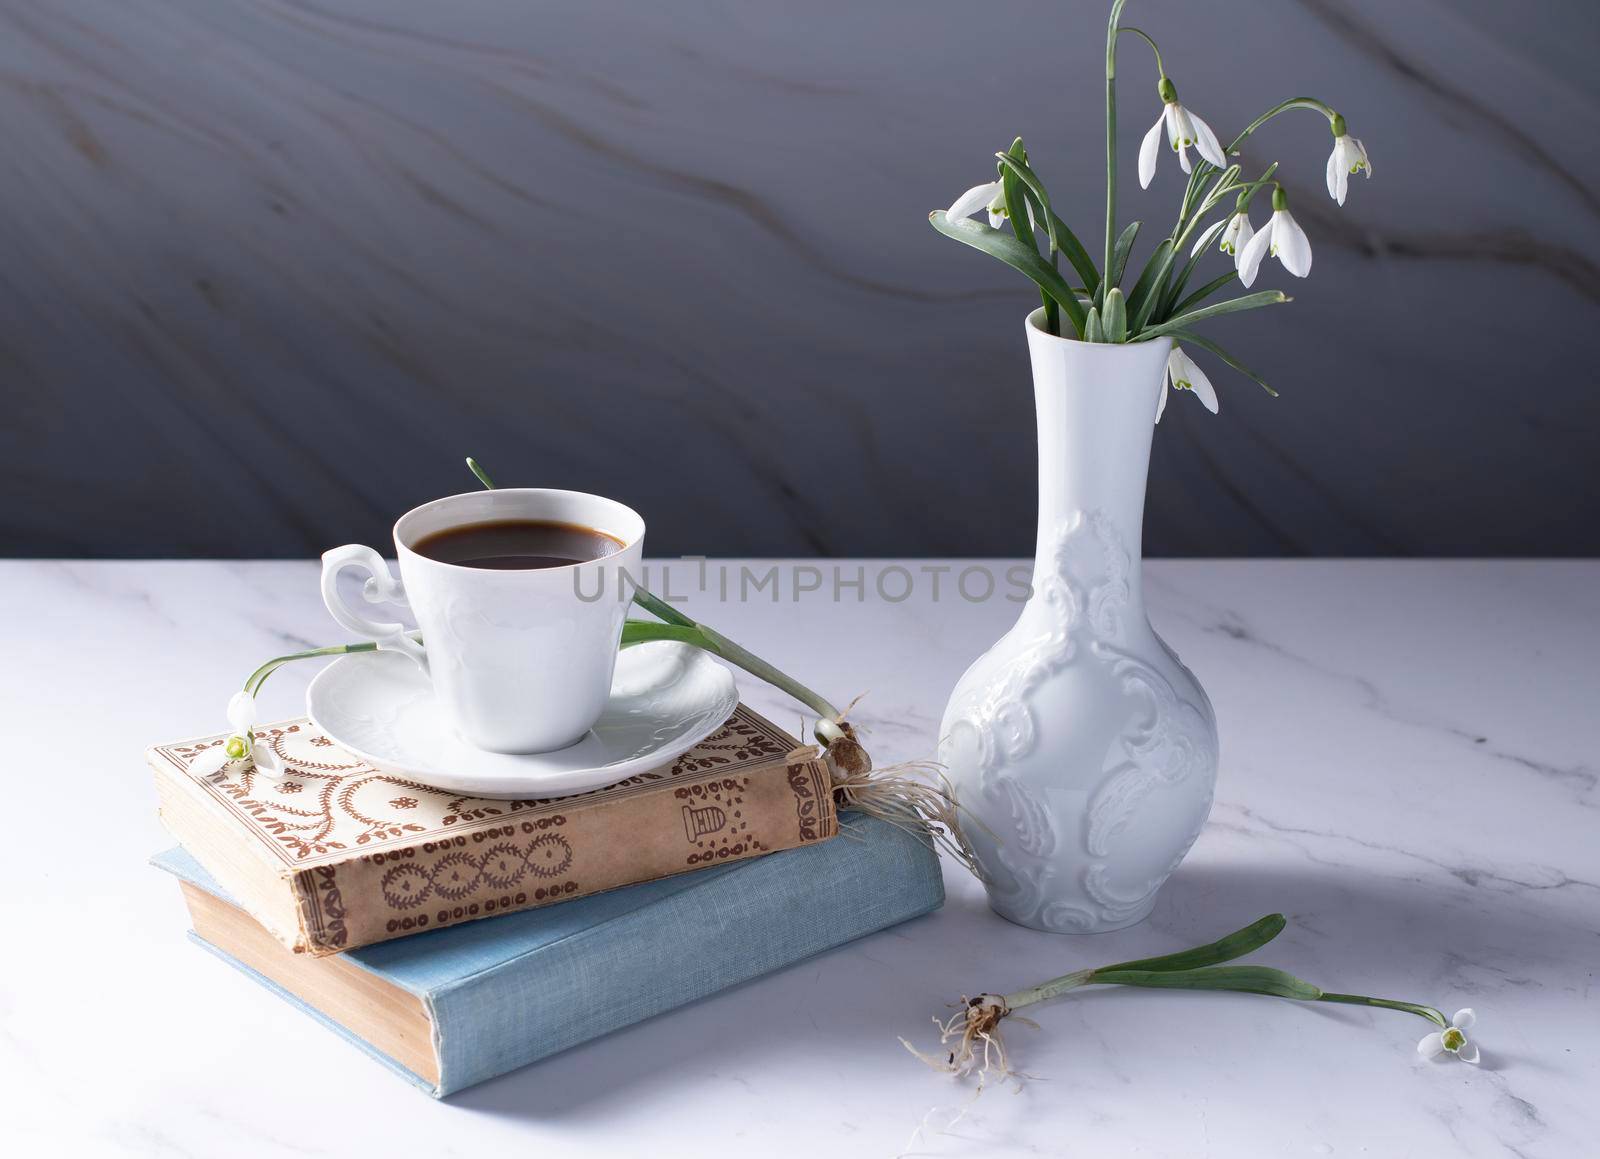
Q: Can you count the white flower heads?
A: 8